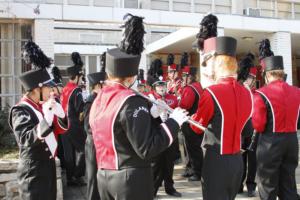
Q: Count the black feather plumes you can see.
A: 12